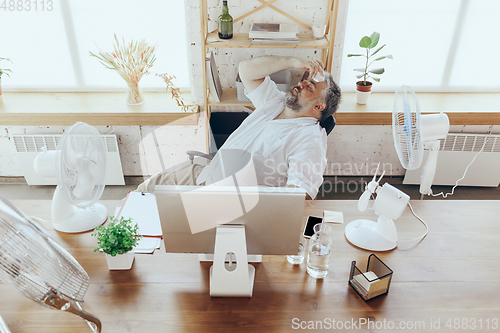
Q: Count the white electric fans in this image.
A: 3